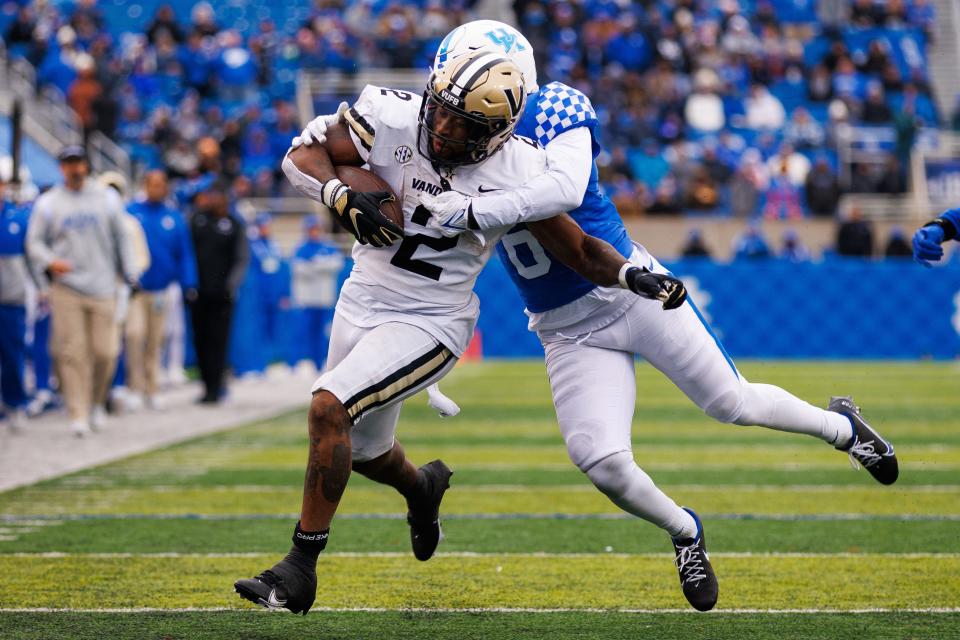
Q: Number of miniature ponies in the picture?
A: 0